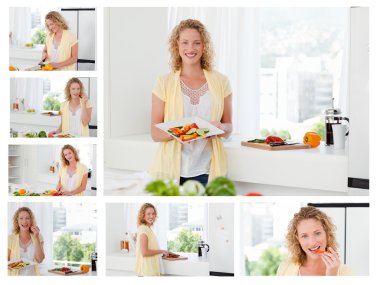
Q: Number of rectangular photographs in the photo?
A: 7